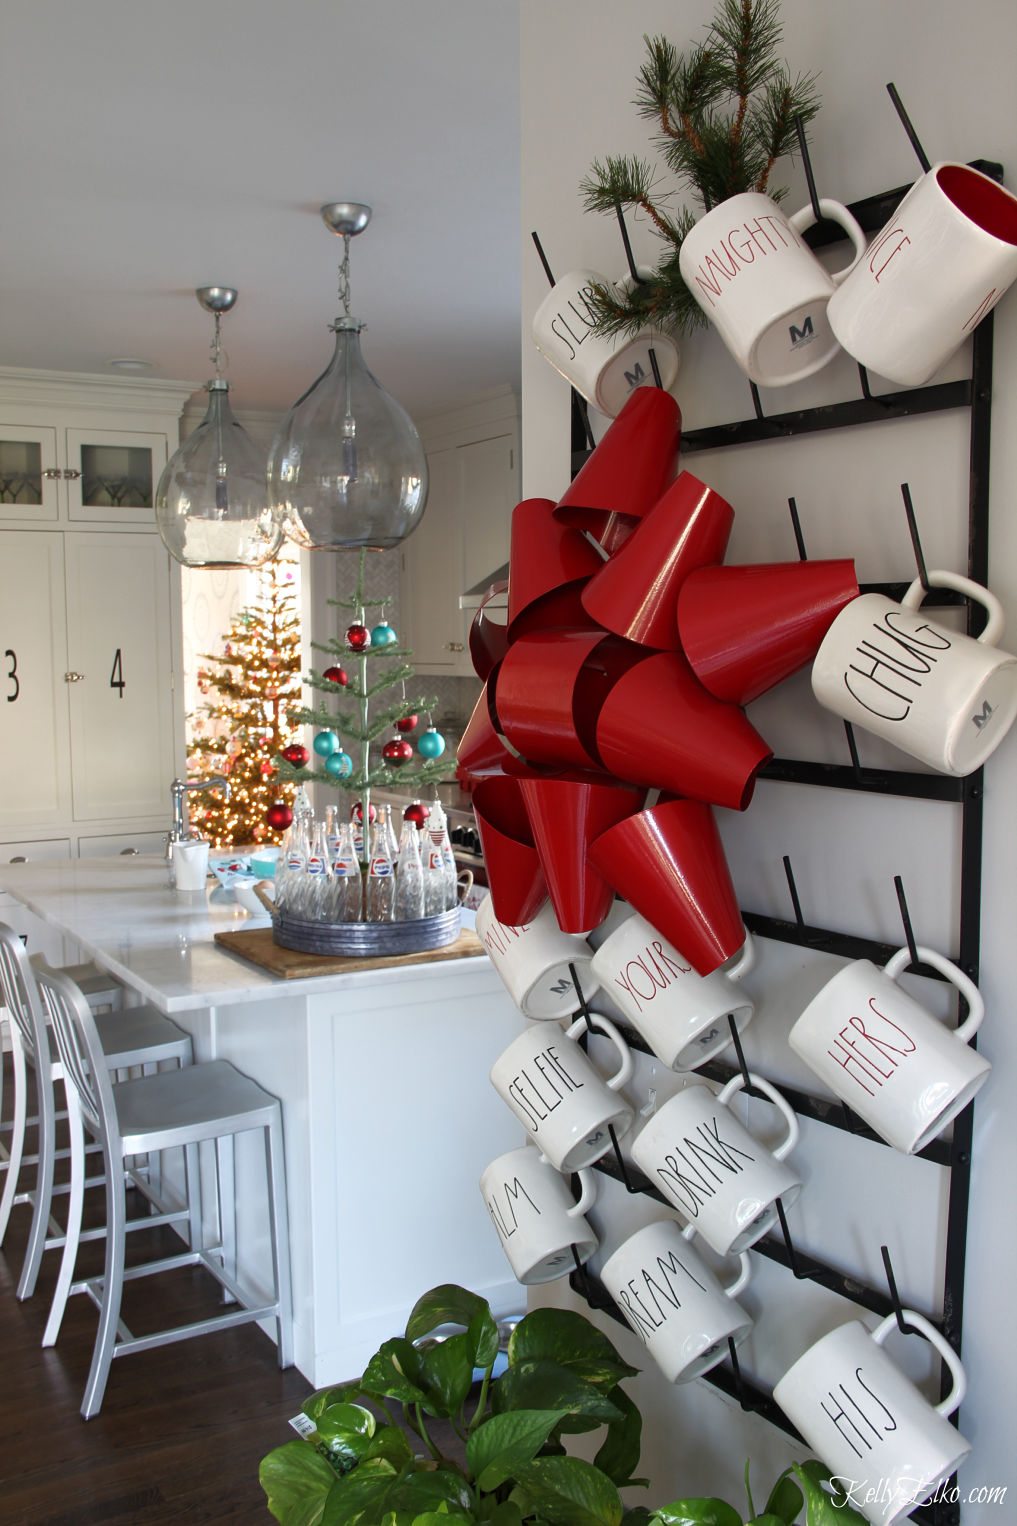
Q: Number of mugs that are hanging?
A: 12